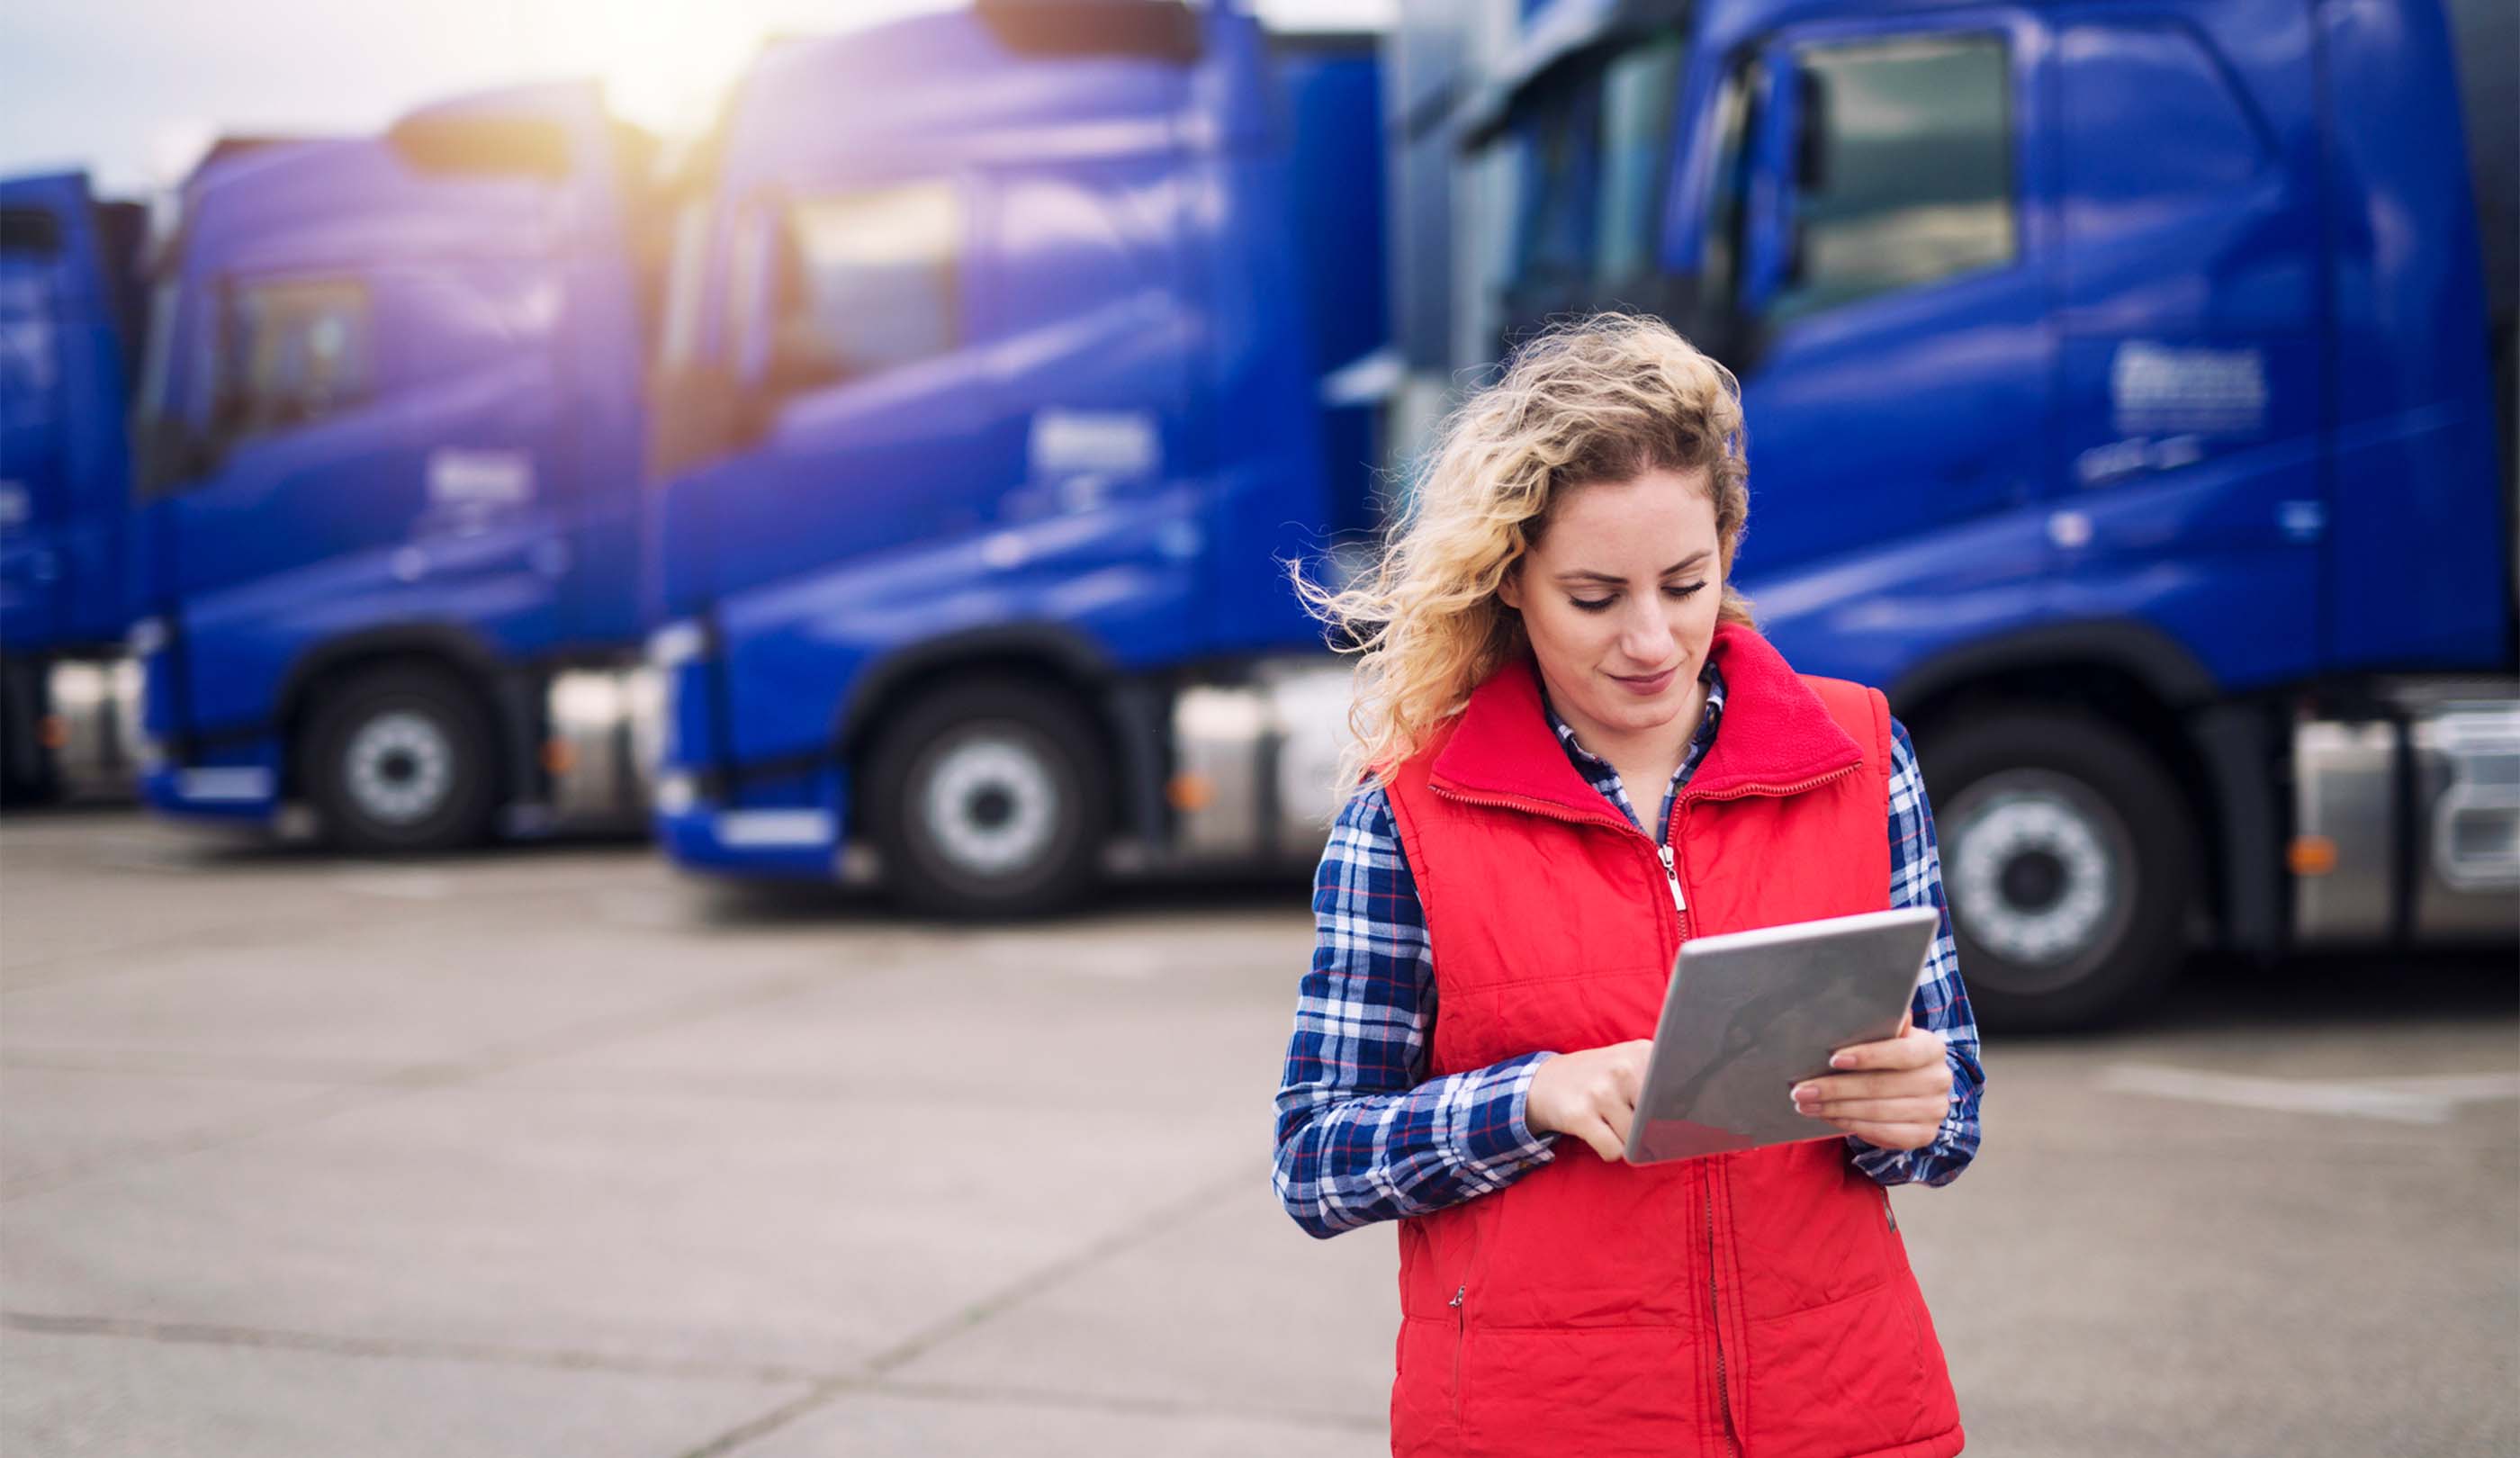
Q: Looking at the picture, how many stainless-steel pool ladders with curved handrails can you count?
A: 0